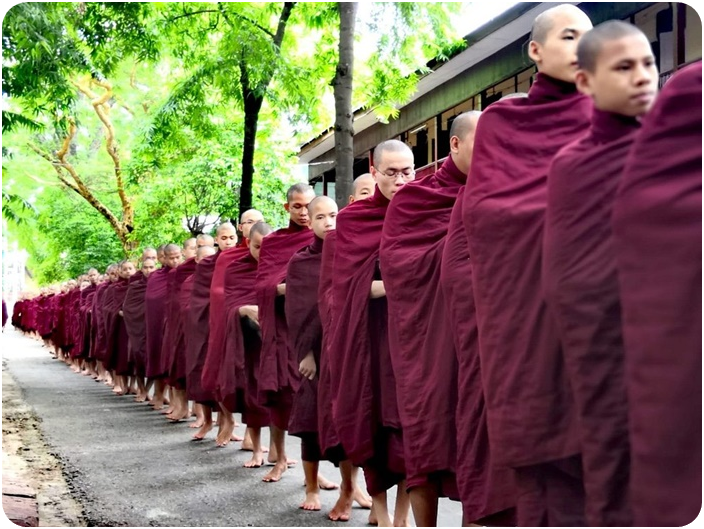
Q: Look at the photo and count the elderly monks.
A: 0